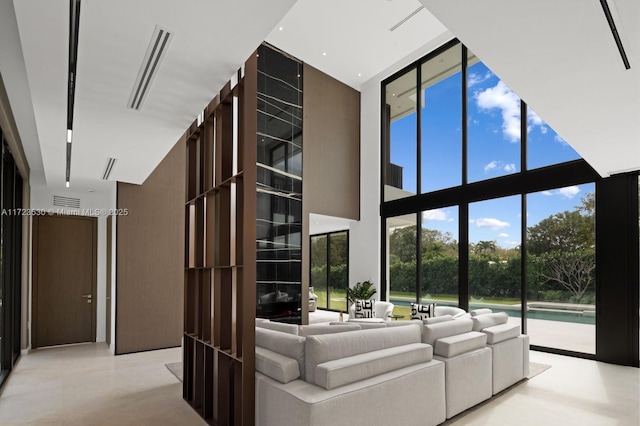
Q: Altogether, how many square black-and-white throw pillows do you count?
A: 2